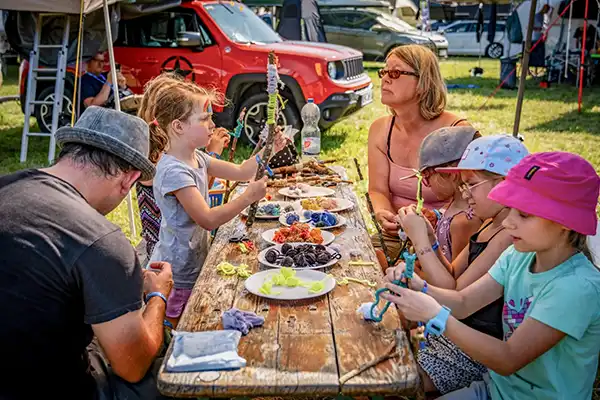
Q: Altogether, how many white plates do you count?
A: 7